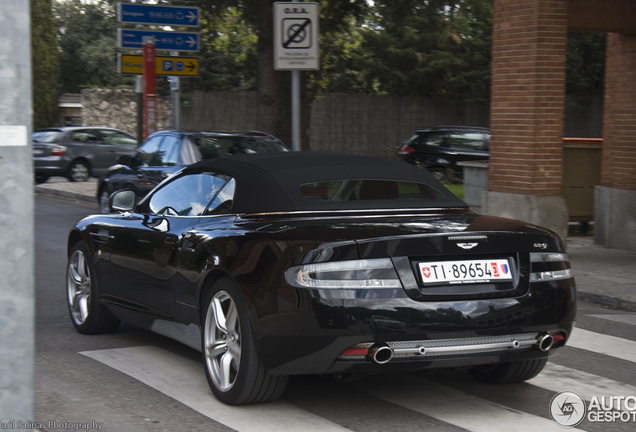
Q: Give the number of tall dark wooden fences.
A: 1